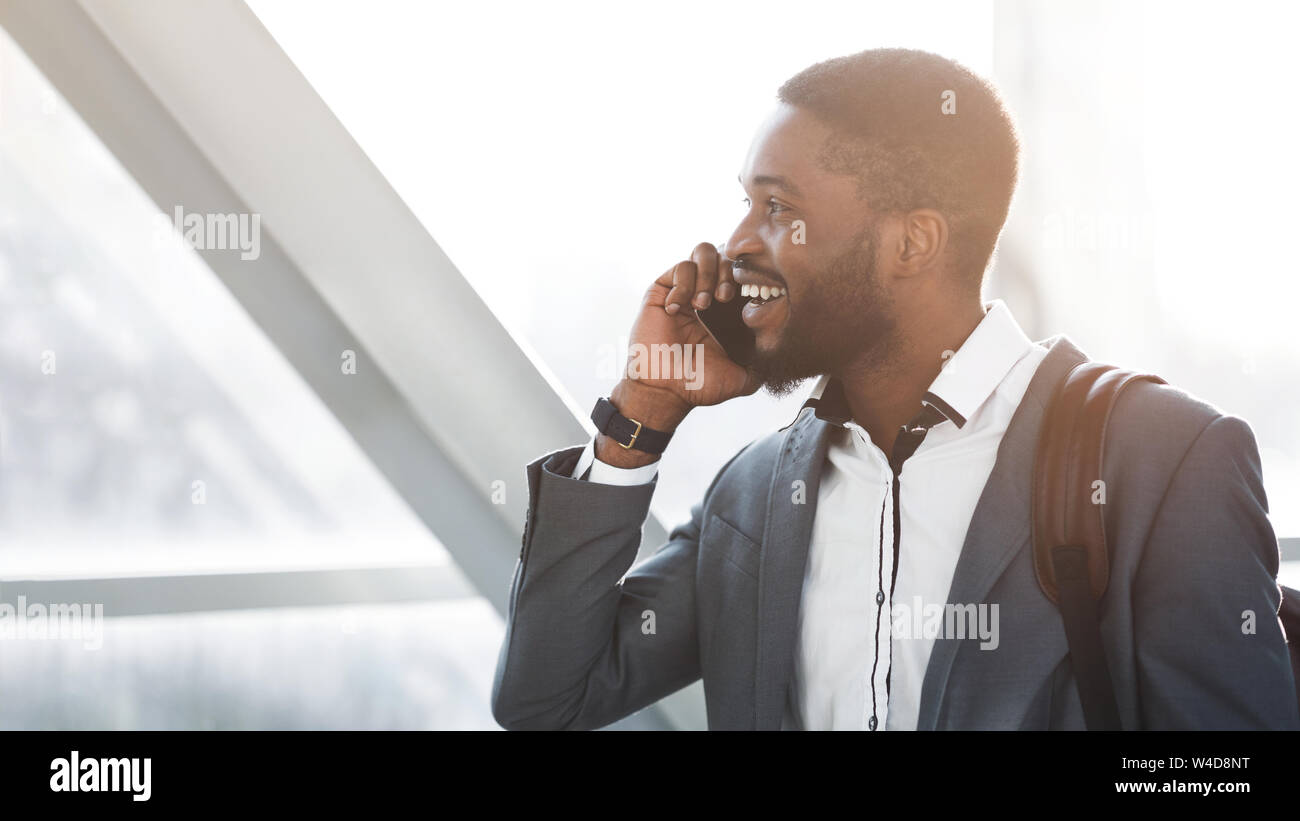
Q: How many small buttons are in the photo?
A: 2